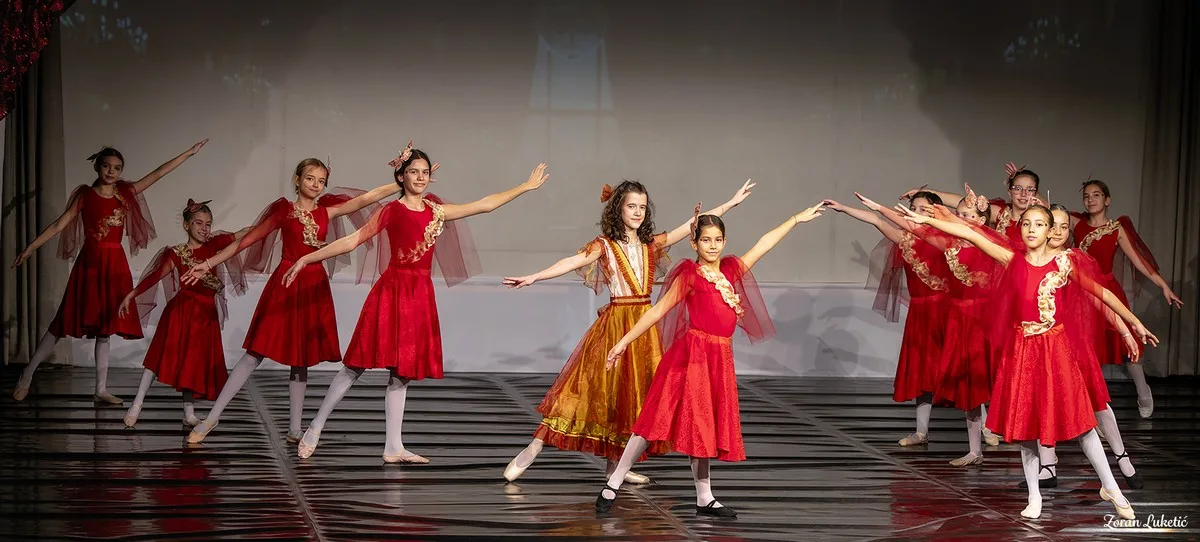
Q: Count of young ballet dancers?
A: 12